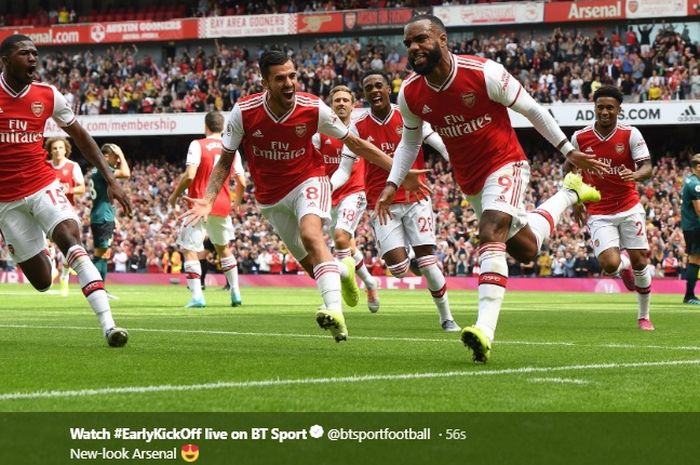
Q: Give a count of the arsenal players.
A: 8